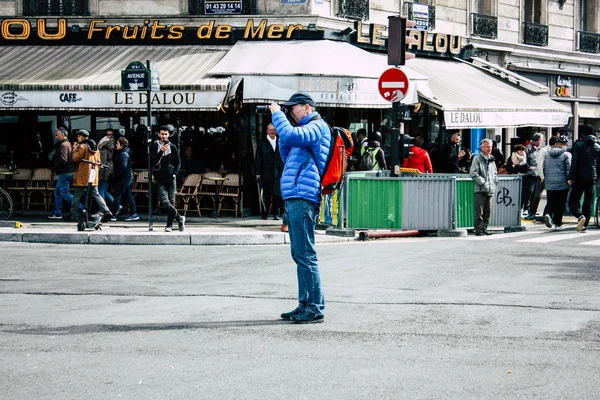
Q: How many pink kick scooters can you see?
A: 0